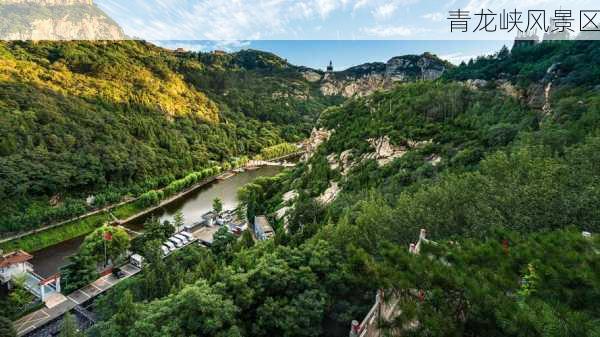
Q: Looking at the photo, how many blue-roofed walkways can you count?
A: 1